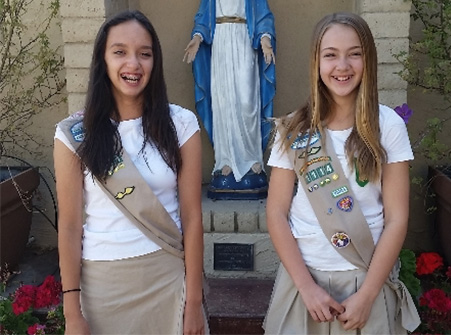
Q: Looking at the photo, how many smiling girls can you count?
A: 2